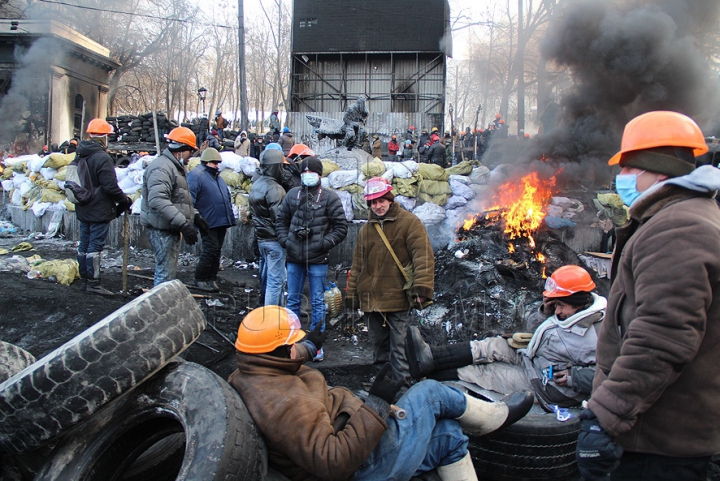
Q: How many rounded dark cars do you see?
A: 0